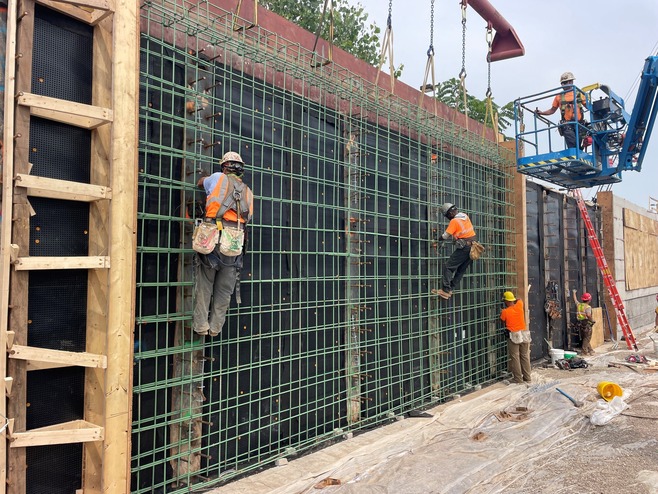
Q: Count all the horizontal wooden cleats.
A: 6